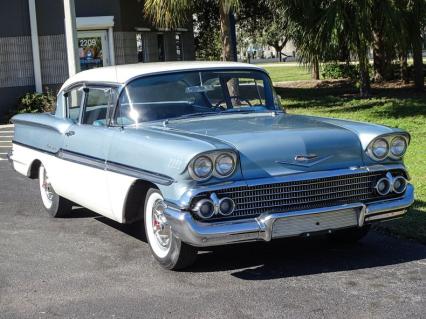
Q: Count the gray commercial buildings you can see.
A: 1